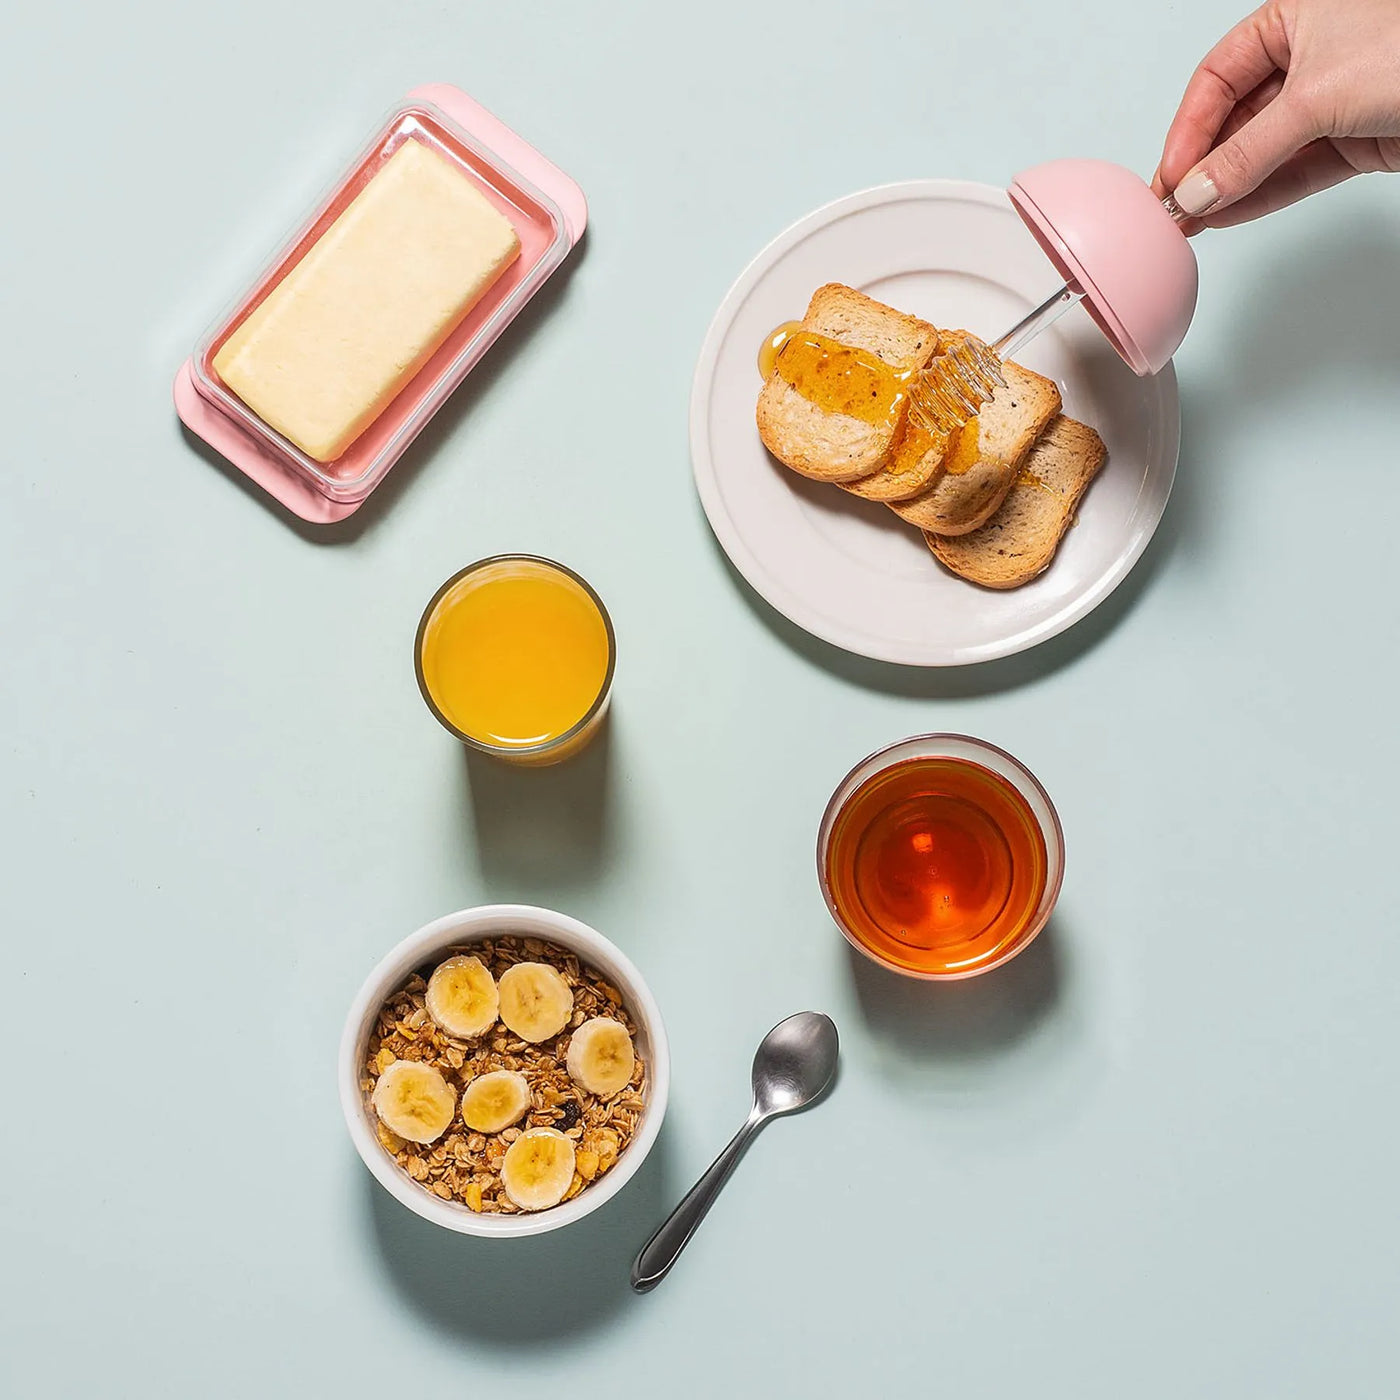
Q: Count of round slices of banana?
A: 6